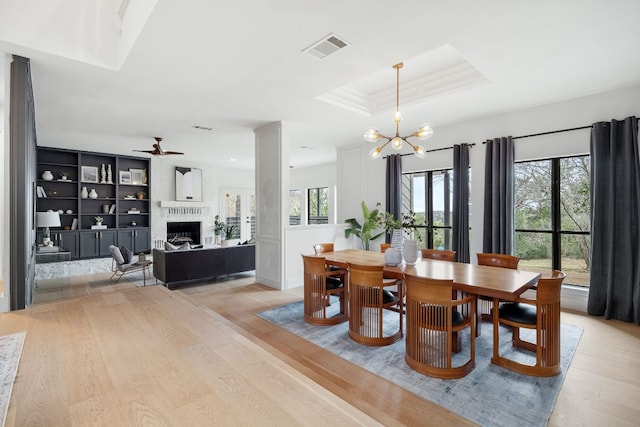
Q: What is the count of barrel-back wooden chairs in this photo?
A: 8